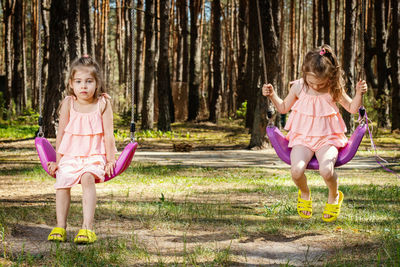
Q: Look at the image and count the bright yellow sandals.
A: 4